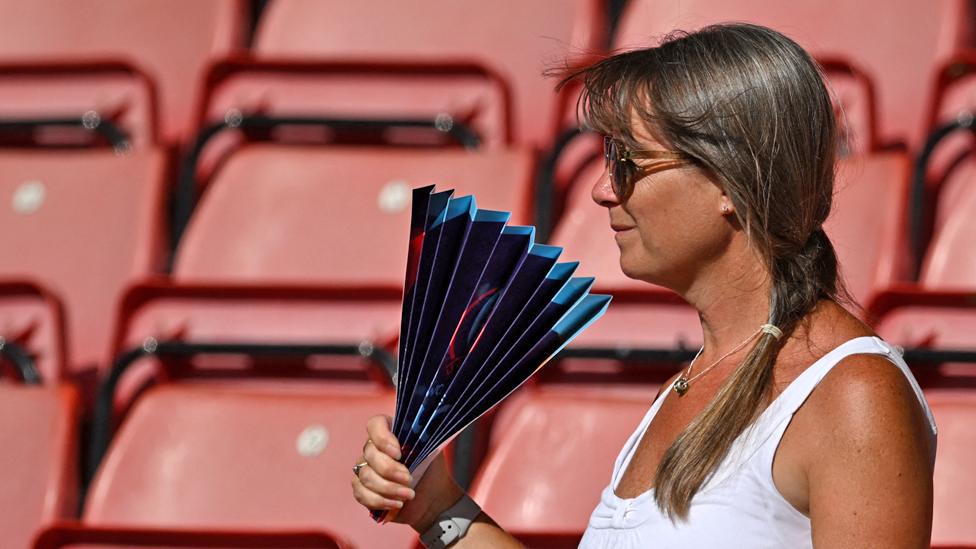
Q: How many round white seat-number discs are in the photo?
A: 3